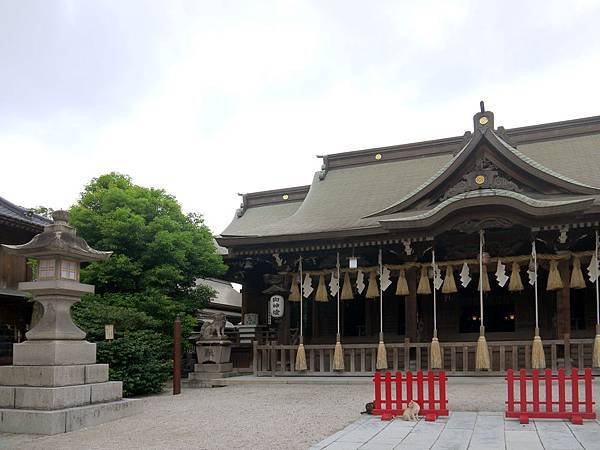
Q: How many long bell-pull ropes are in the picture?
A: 7